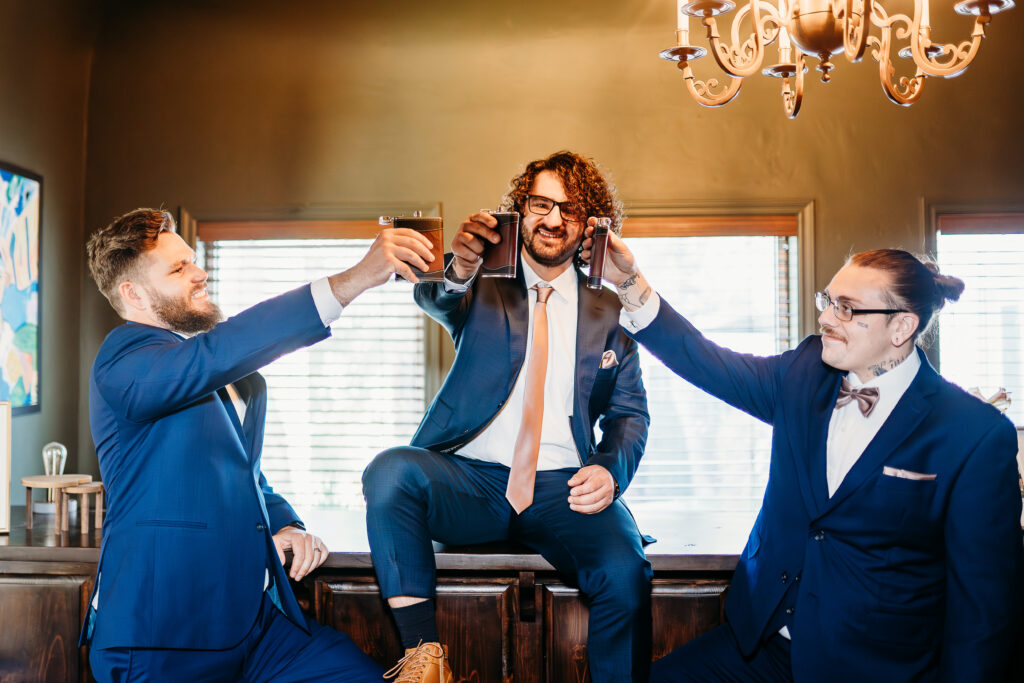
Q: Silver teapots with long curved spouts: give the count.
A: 0